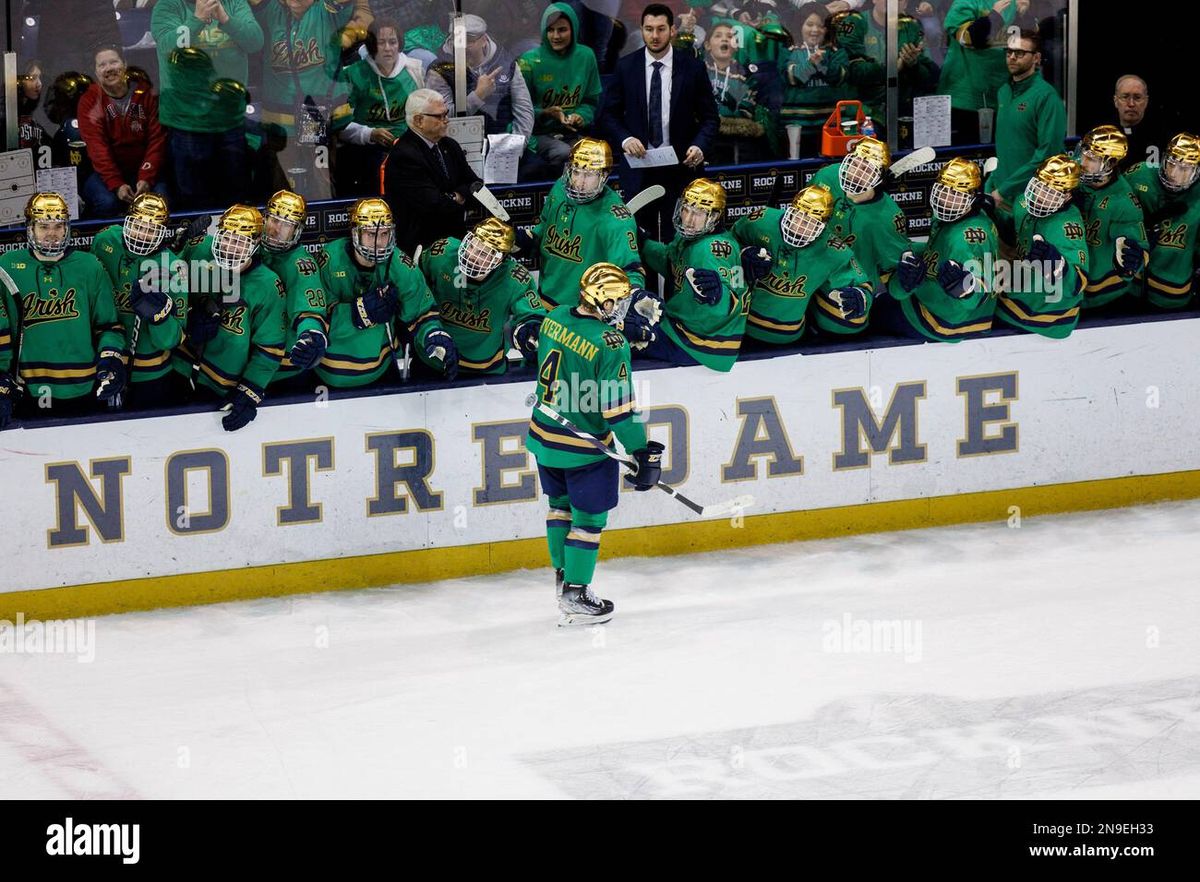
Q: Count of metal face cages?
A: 7